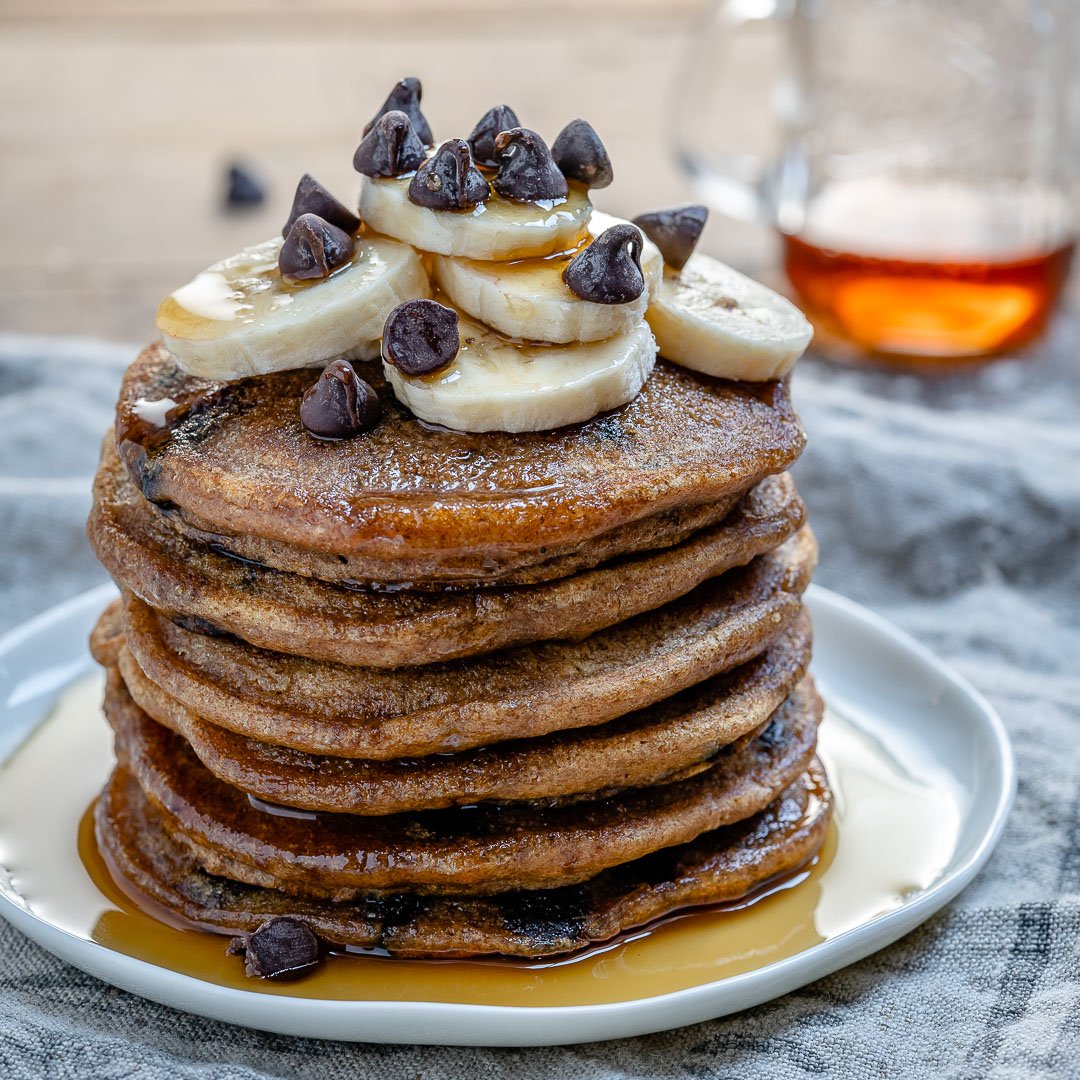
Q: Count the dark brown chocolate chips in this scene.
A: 14